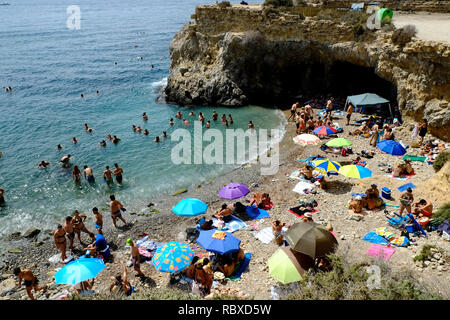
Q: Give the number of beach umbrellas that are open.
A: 13